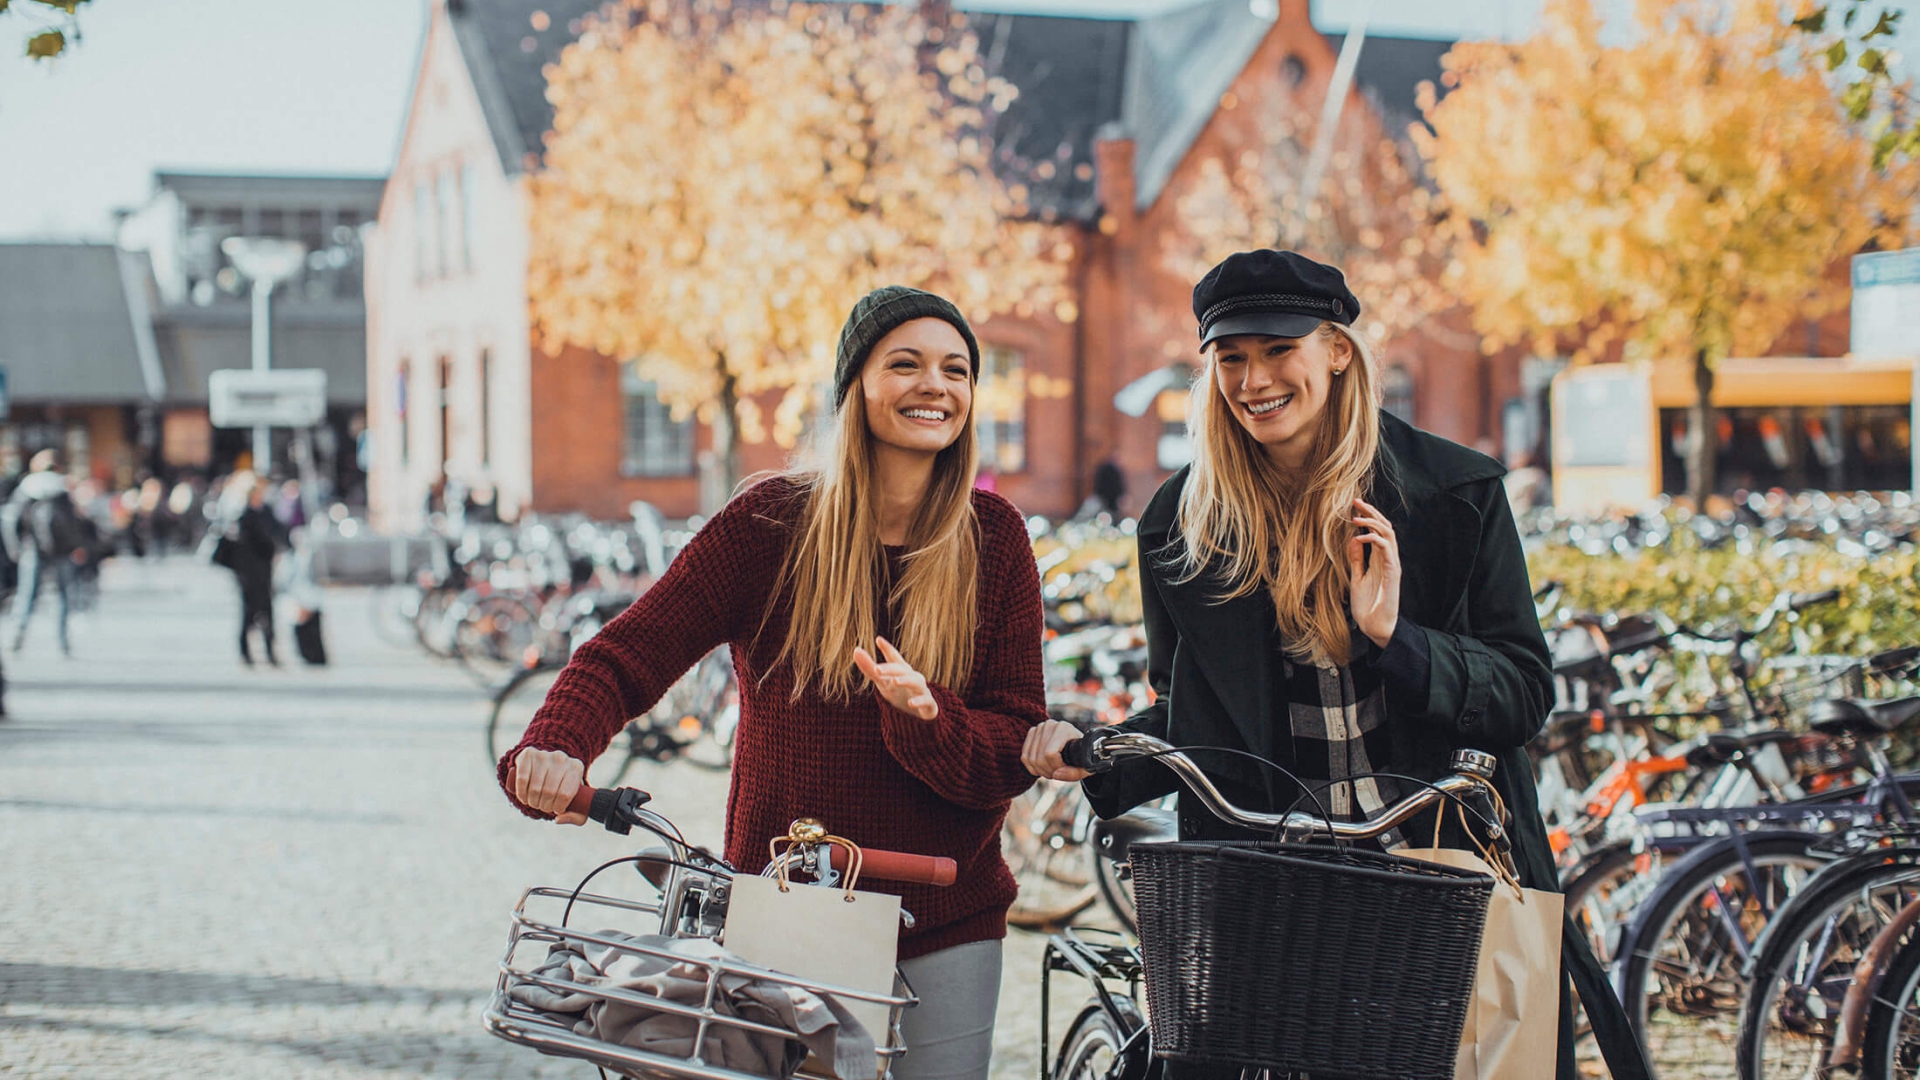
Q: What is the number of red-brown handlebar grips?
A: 2